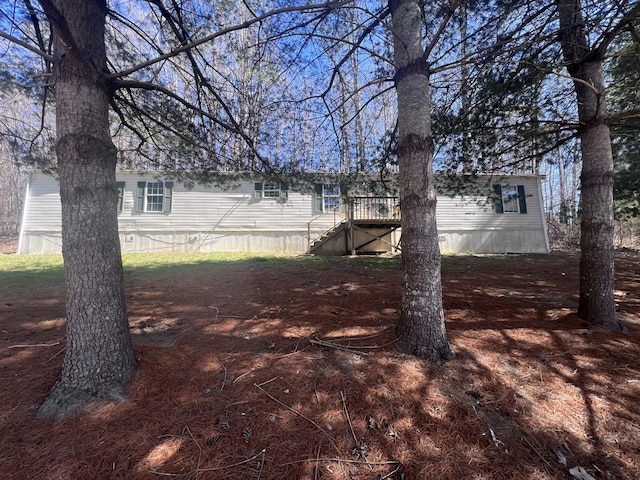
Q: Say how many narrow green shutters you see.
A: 9